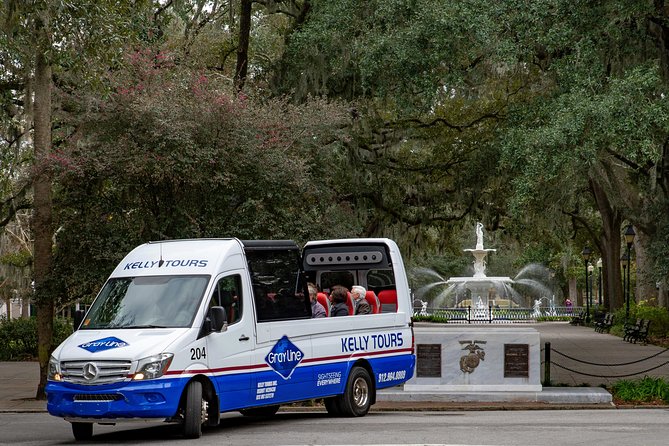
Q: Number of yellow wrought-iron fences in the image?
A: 0